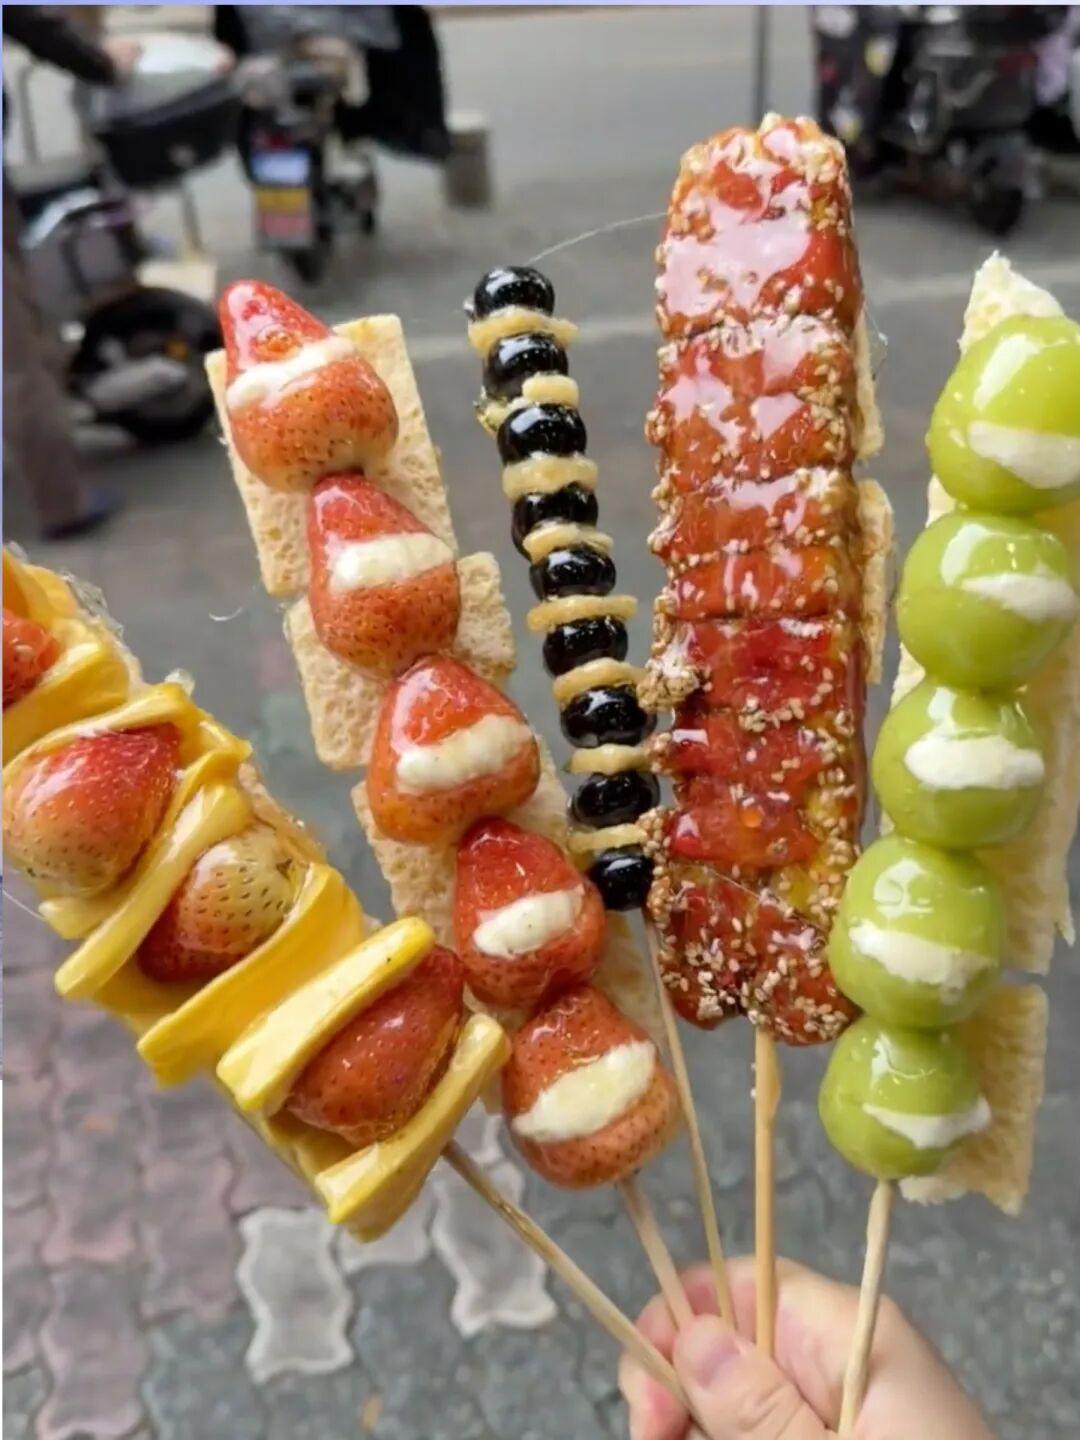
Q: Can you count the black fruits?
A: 9